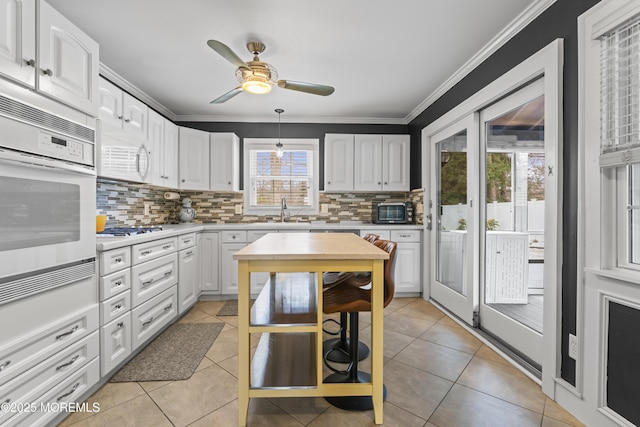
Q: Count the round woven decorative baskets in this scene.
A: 0